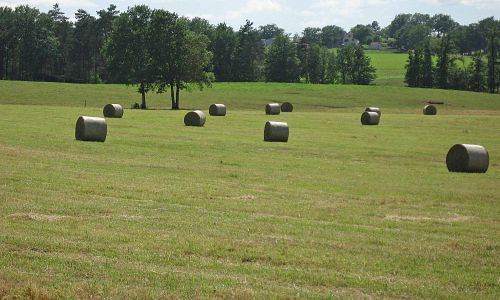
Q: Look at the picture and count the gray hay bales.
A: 11